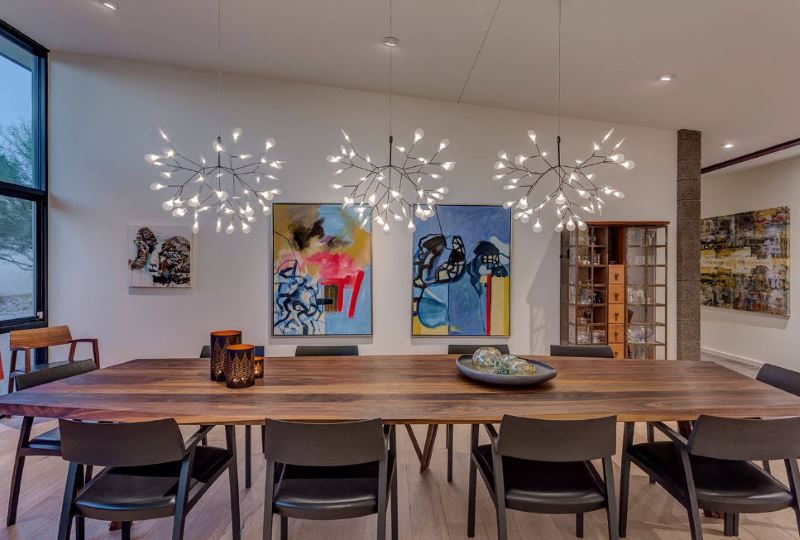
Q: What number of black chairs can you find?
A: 10